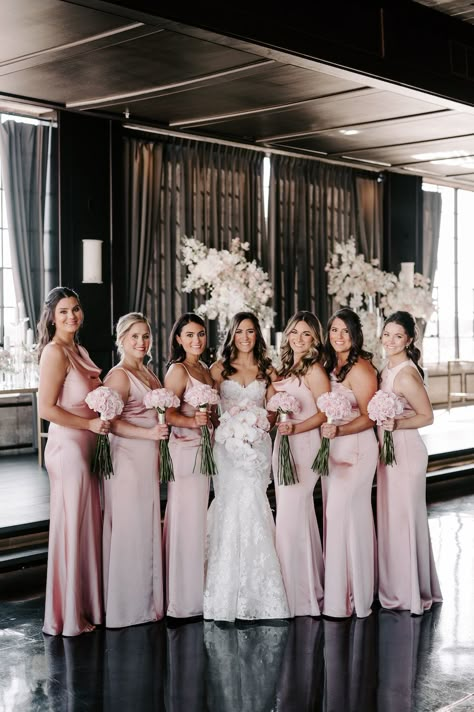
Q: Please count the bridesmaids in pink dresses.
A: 6